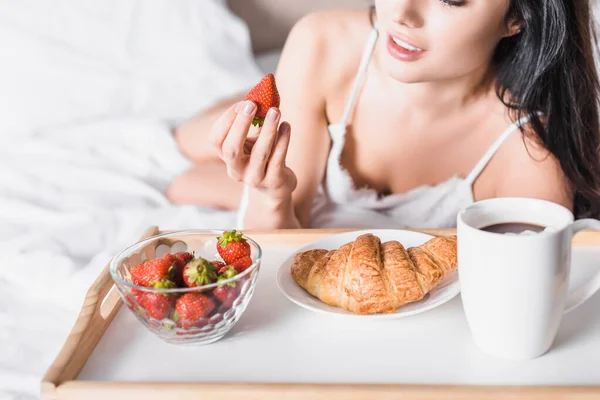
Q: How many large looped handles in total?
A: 1